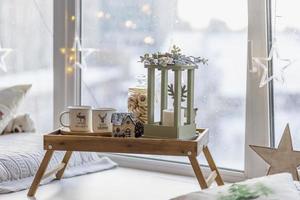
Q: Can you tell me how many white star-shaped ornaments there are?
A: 3